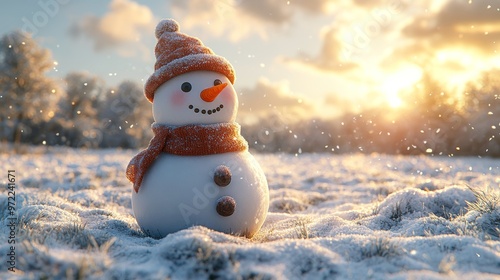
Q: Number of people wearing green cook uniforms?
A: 0